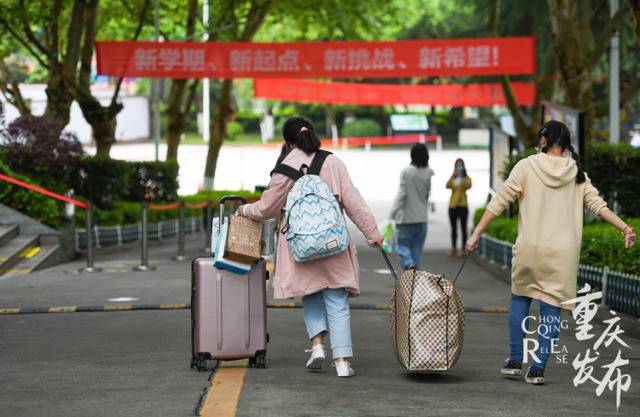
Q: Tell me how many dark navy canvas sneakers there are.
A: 2